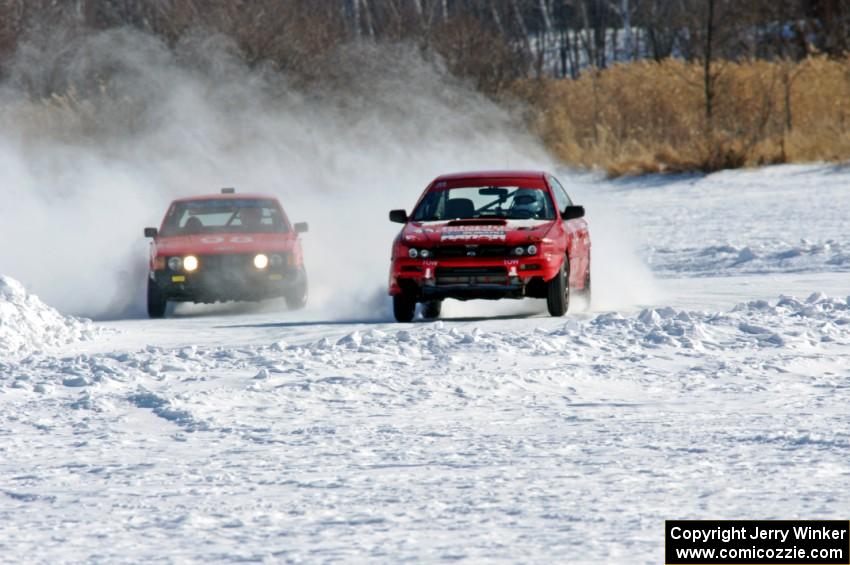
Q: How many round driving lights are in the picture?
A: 8